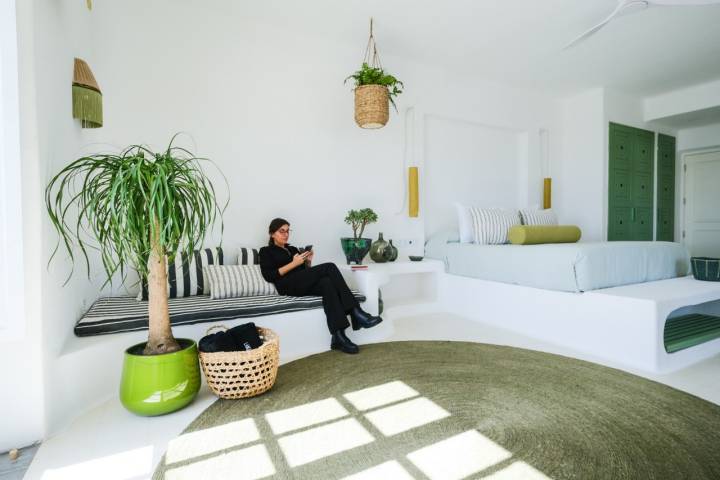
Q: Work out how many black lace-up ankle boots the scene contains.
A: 2